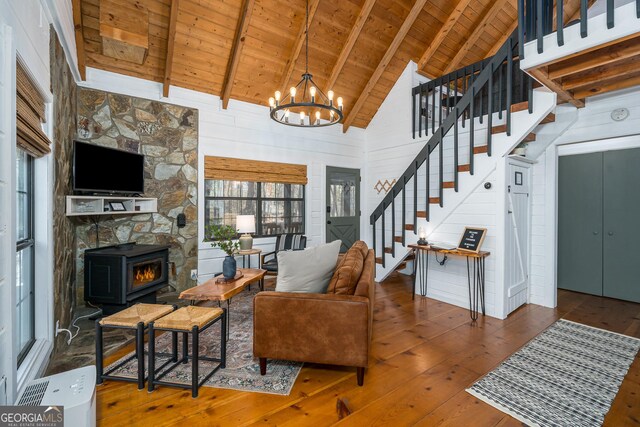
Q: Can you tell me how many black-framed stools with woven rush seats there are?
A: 2